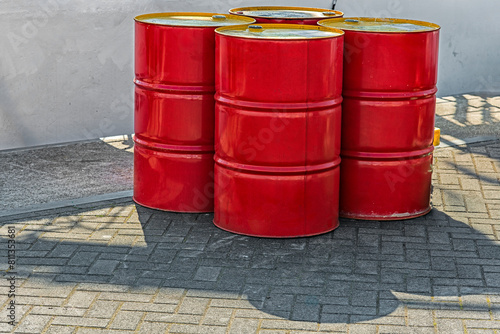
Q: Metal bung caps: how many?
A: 4